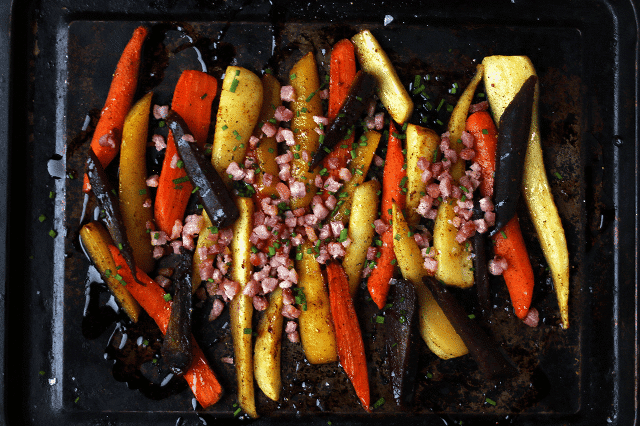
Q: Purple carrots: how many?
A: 8